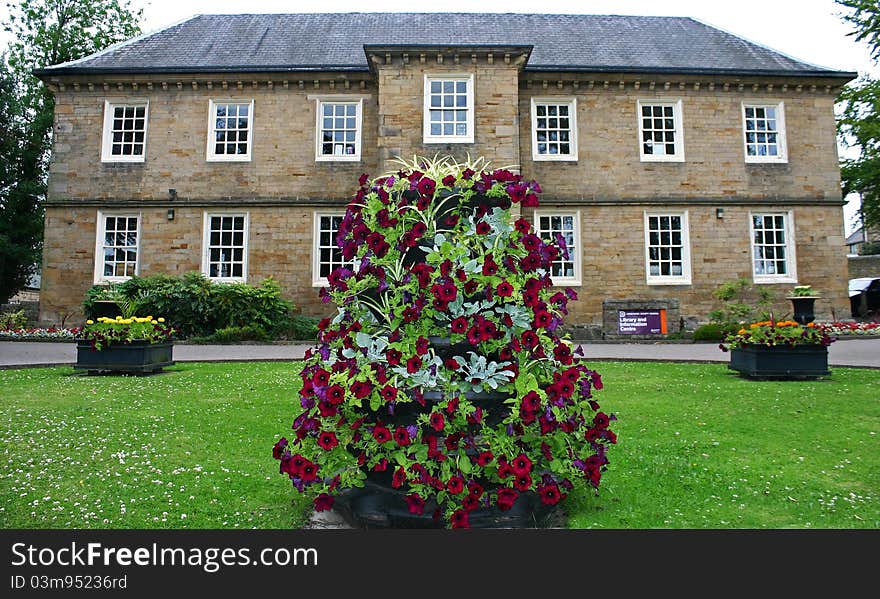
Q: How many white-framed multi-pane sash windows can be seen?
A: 13